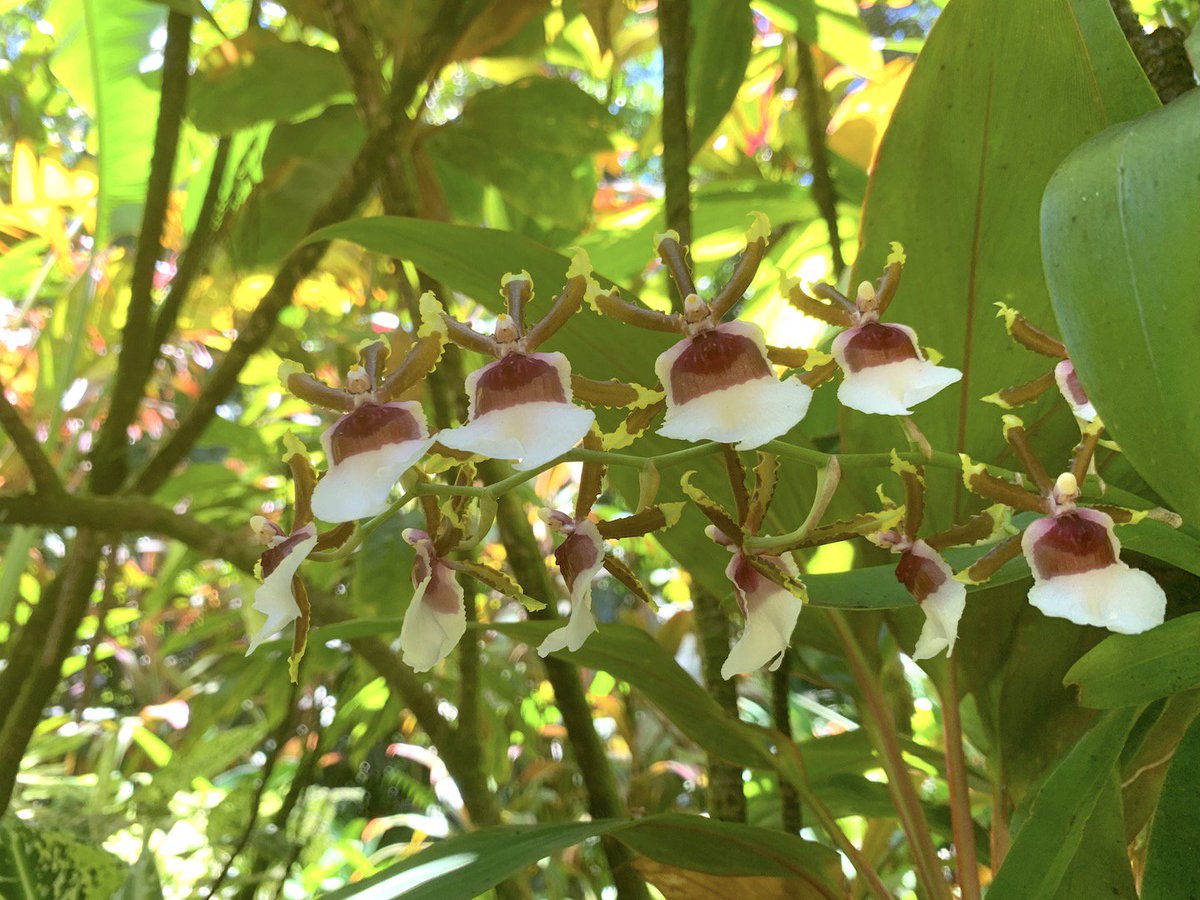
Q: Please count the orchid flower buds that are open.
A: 11